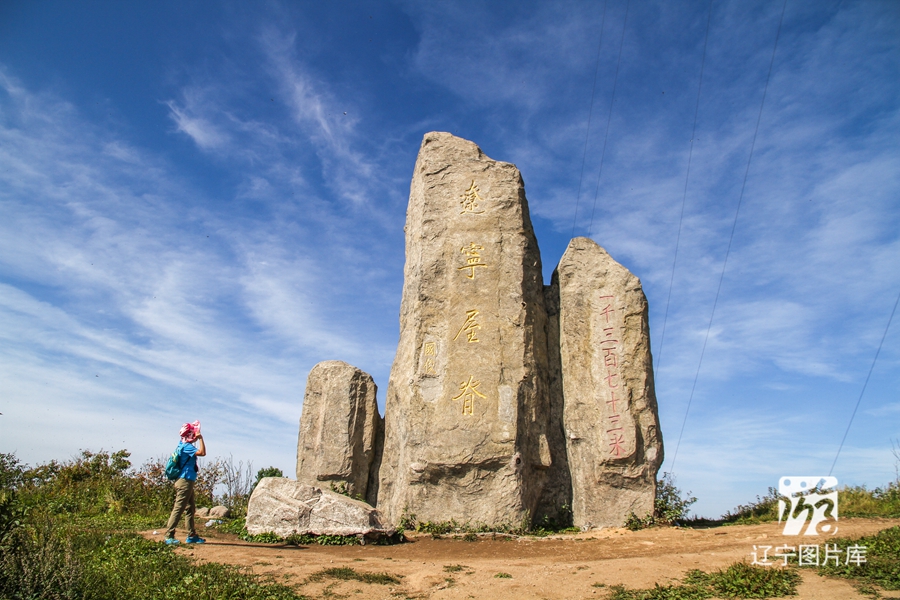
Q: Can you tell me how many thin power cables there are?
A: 5